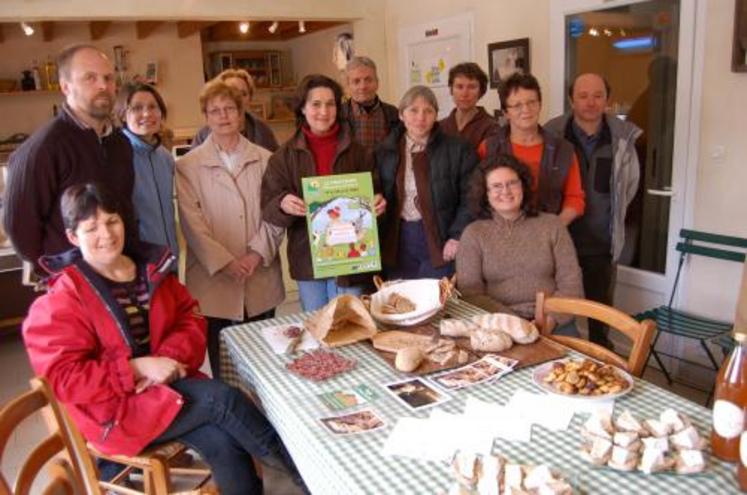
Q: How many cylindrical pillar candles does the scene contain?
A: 0